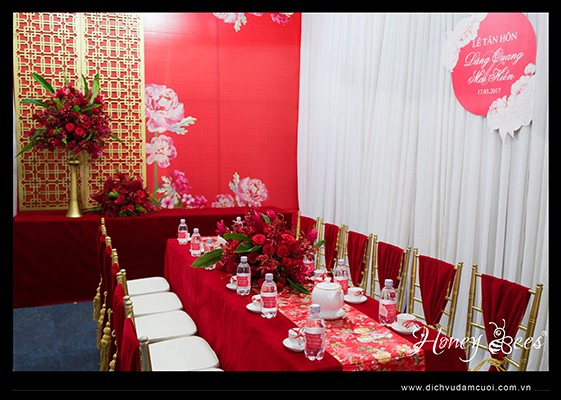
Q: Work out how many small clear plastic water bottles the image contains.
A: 10